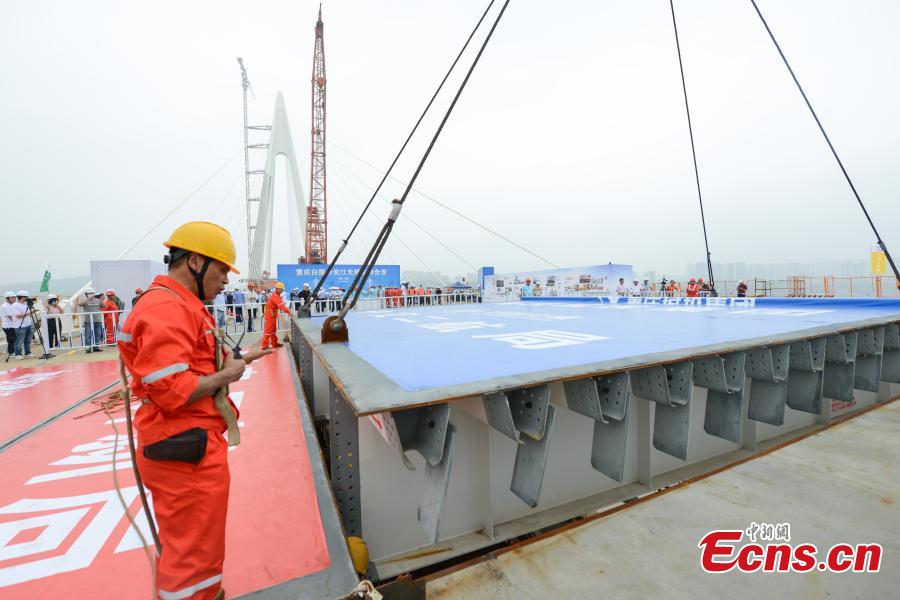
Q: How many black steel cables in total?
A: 4